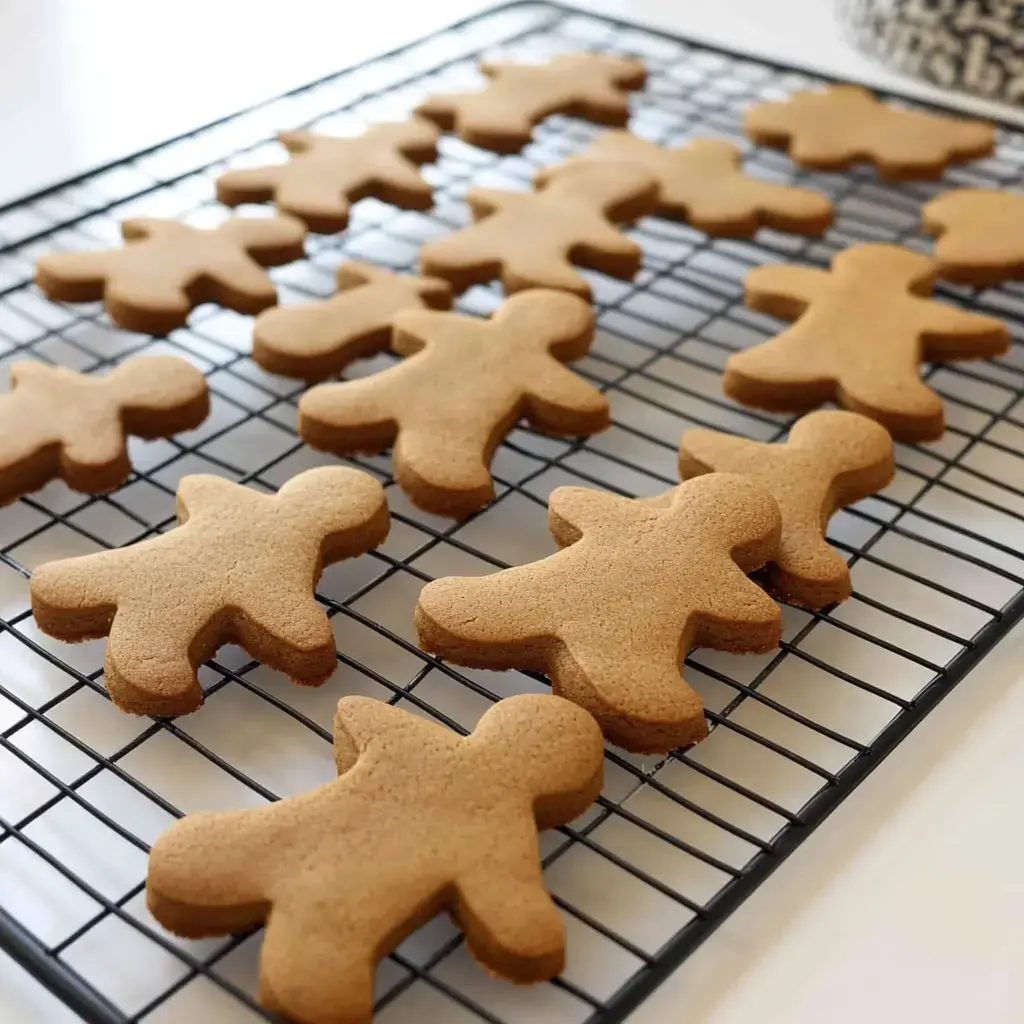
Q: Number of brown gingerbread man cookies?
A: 15